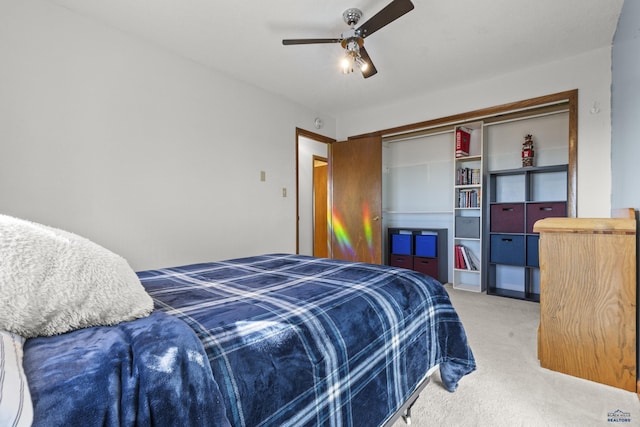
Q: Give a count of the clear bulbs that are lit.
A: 2